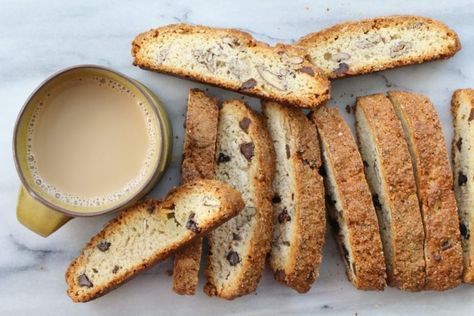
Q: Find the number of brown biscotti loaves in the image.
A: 10